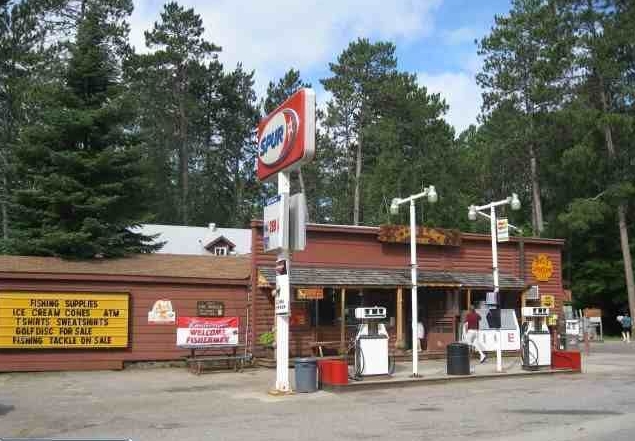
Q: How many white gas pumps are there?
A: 2